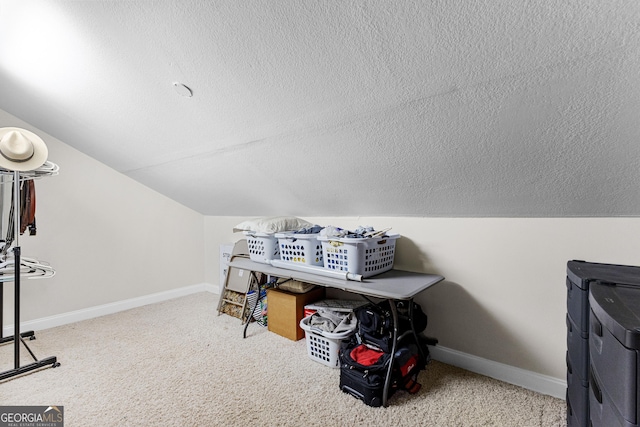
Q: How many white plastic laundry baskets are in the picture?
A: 4